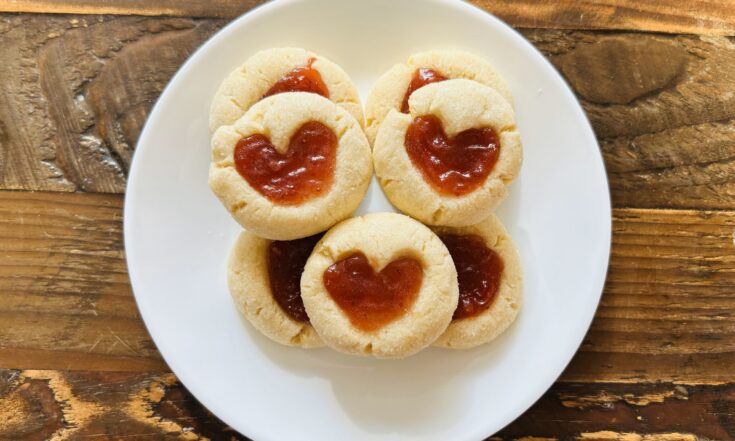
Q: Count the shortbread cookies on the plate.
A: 7